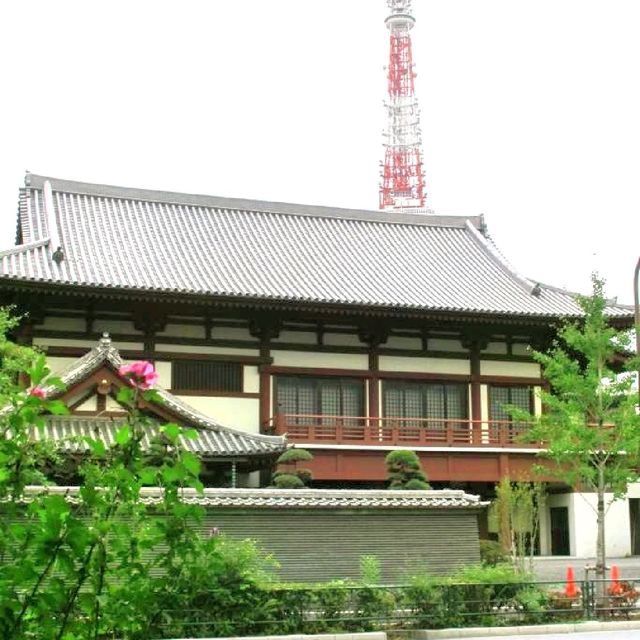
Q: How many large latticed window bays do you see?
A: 3